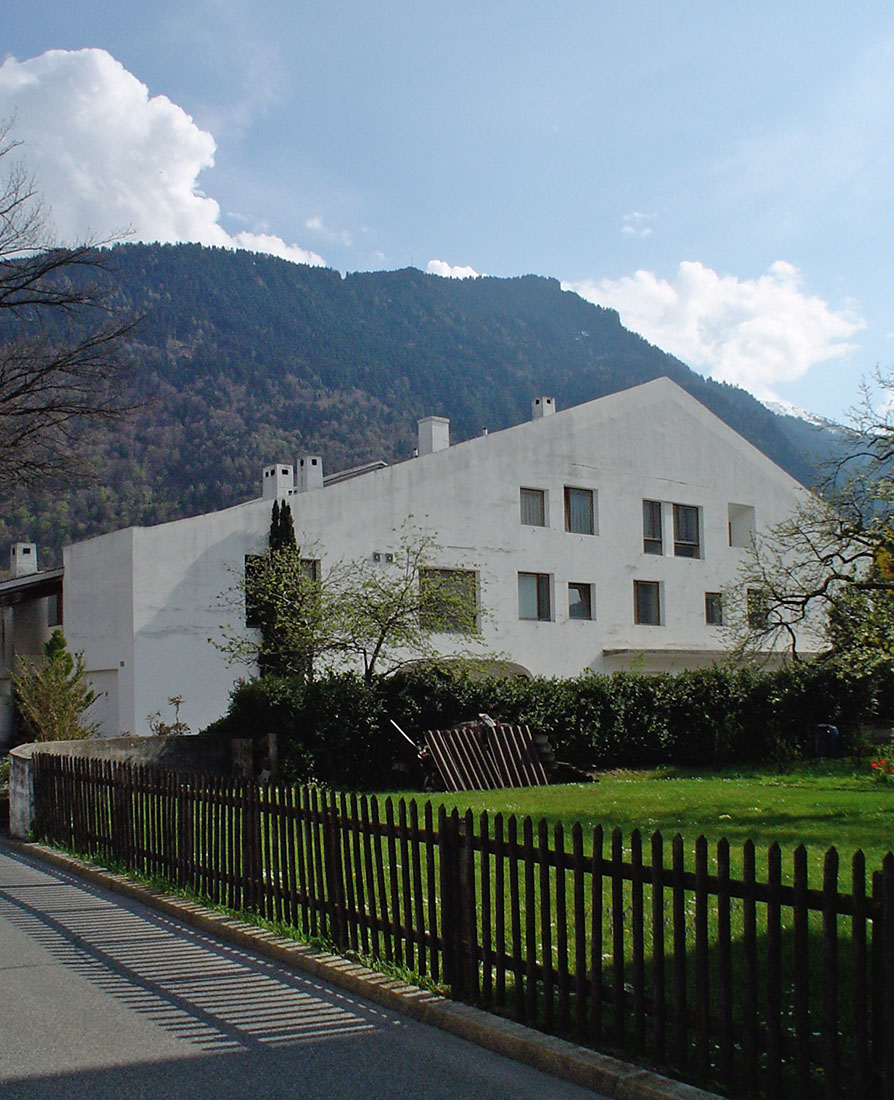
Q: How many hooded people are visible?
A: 0